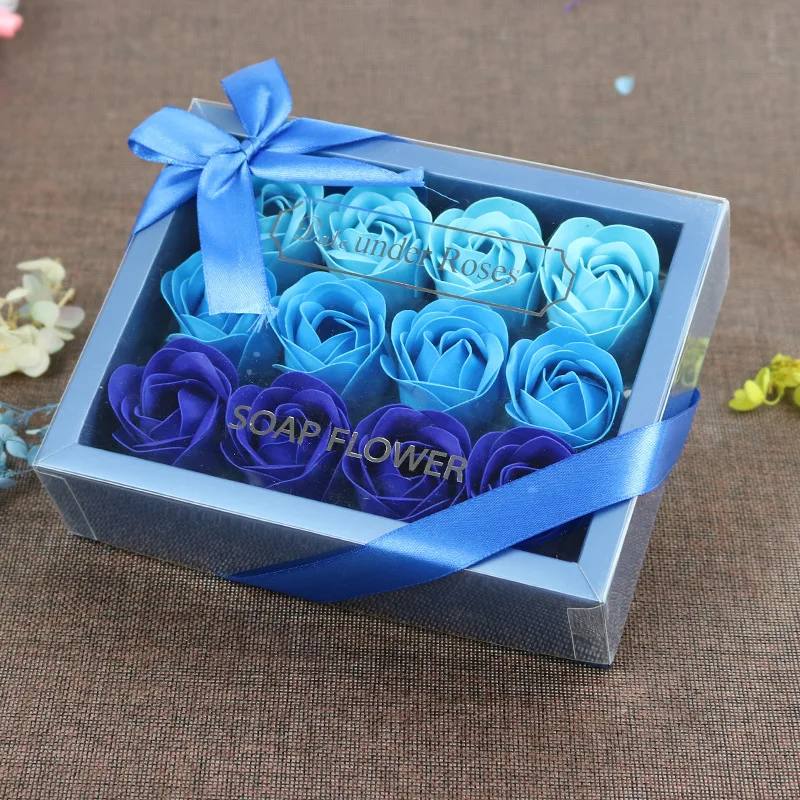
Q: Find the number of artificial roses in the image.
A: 12